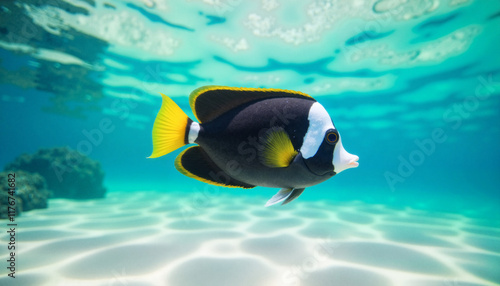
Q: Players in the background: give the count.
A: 0